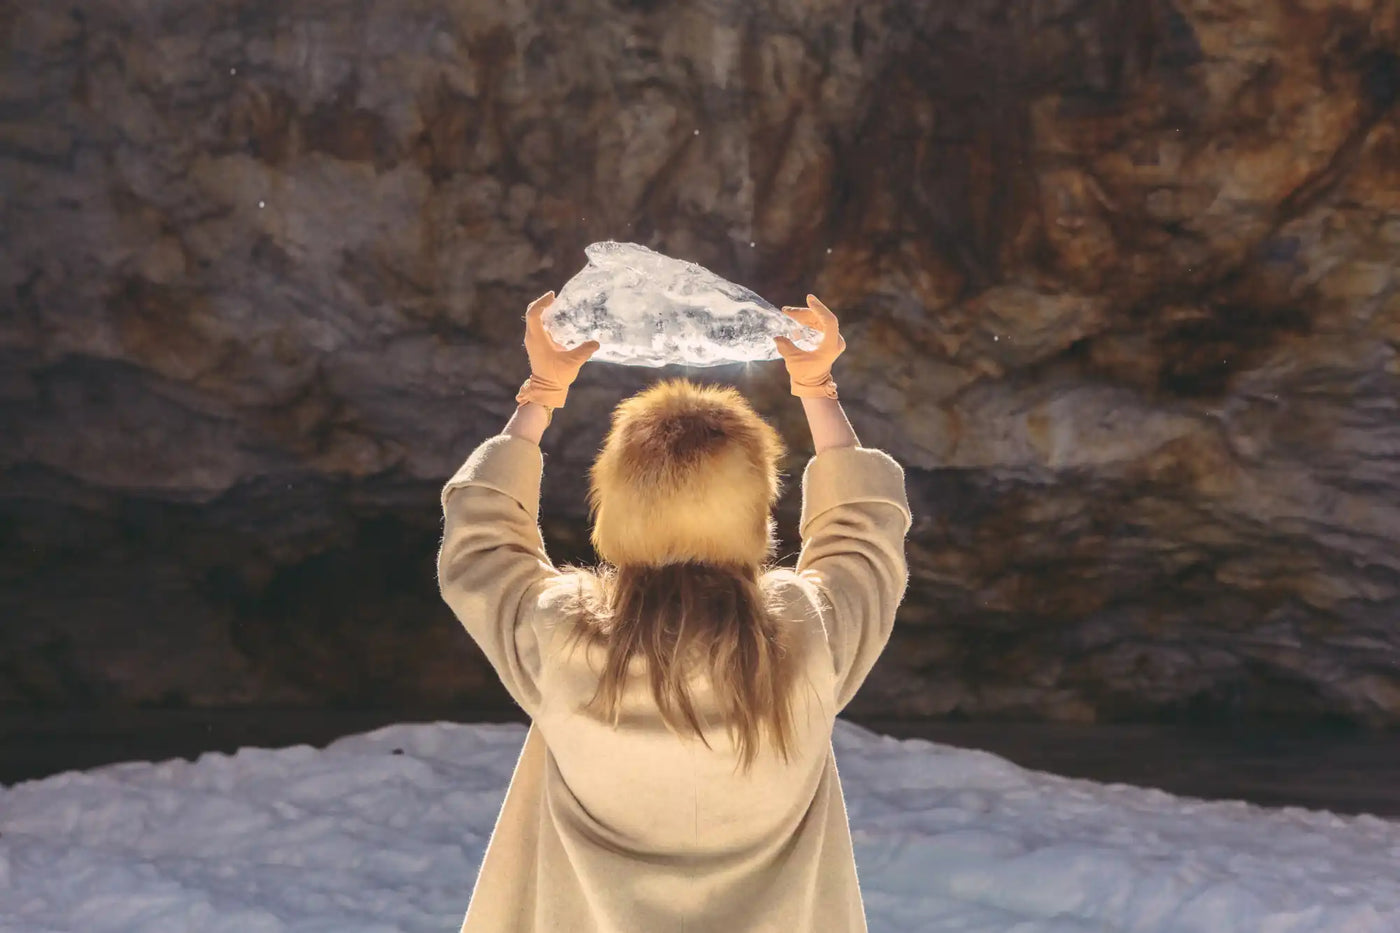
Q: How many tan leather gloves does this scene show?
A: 2